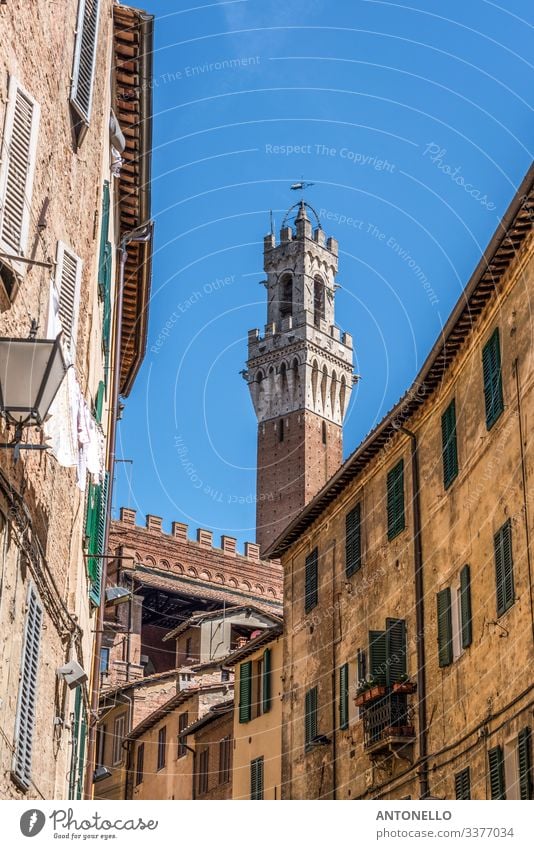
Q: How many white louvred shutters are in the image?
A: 4